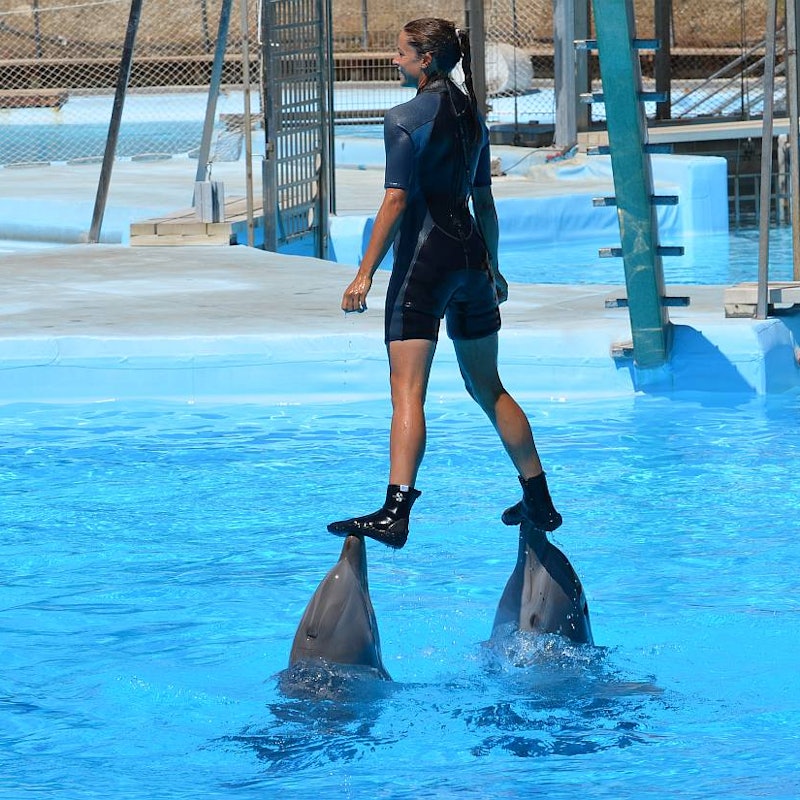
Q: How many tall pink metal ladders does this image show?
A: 0